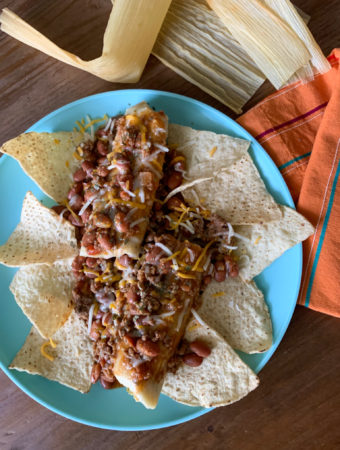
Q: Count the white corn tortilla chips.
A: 9